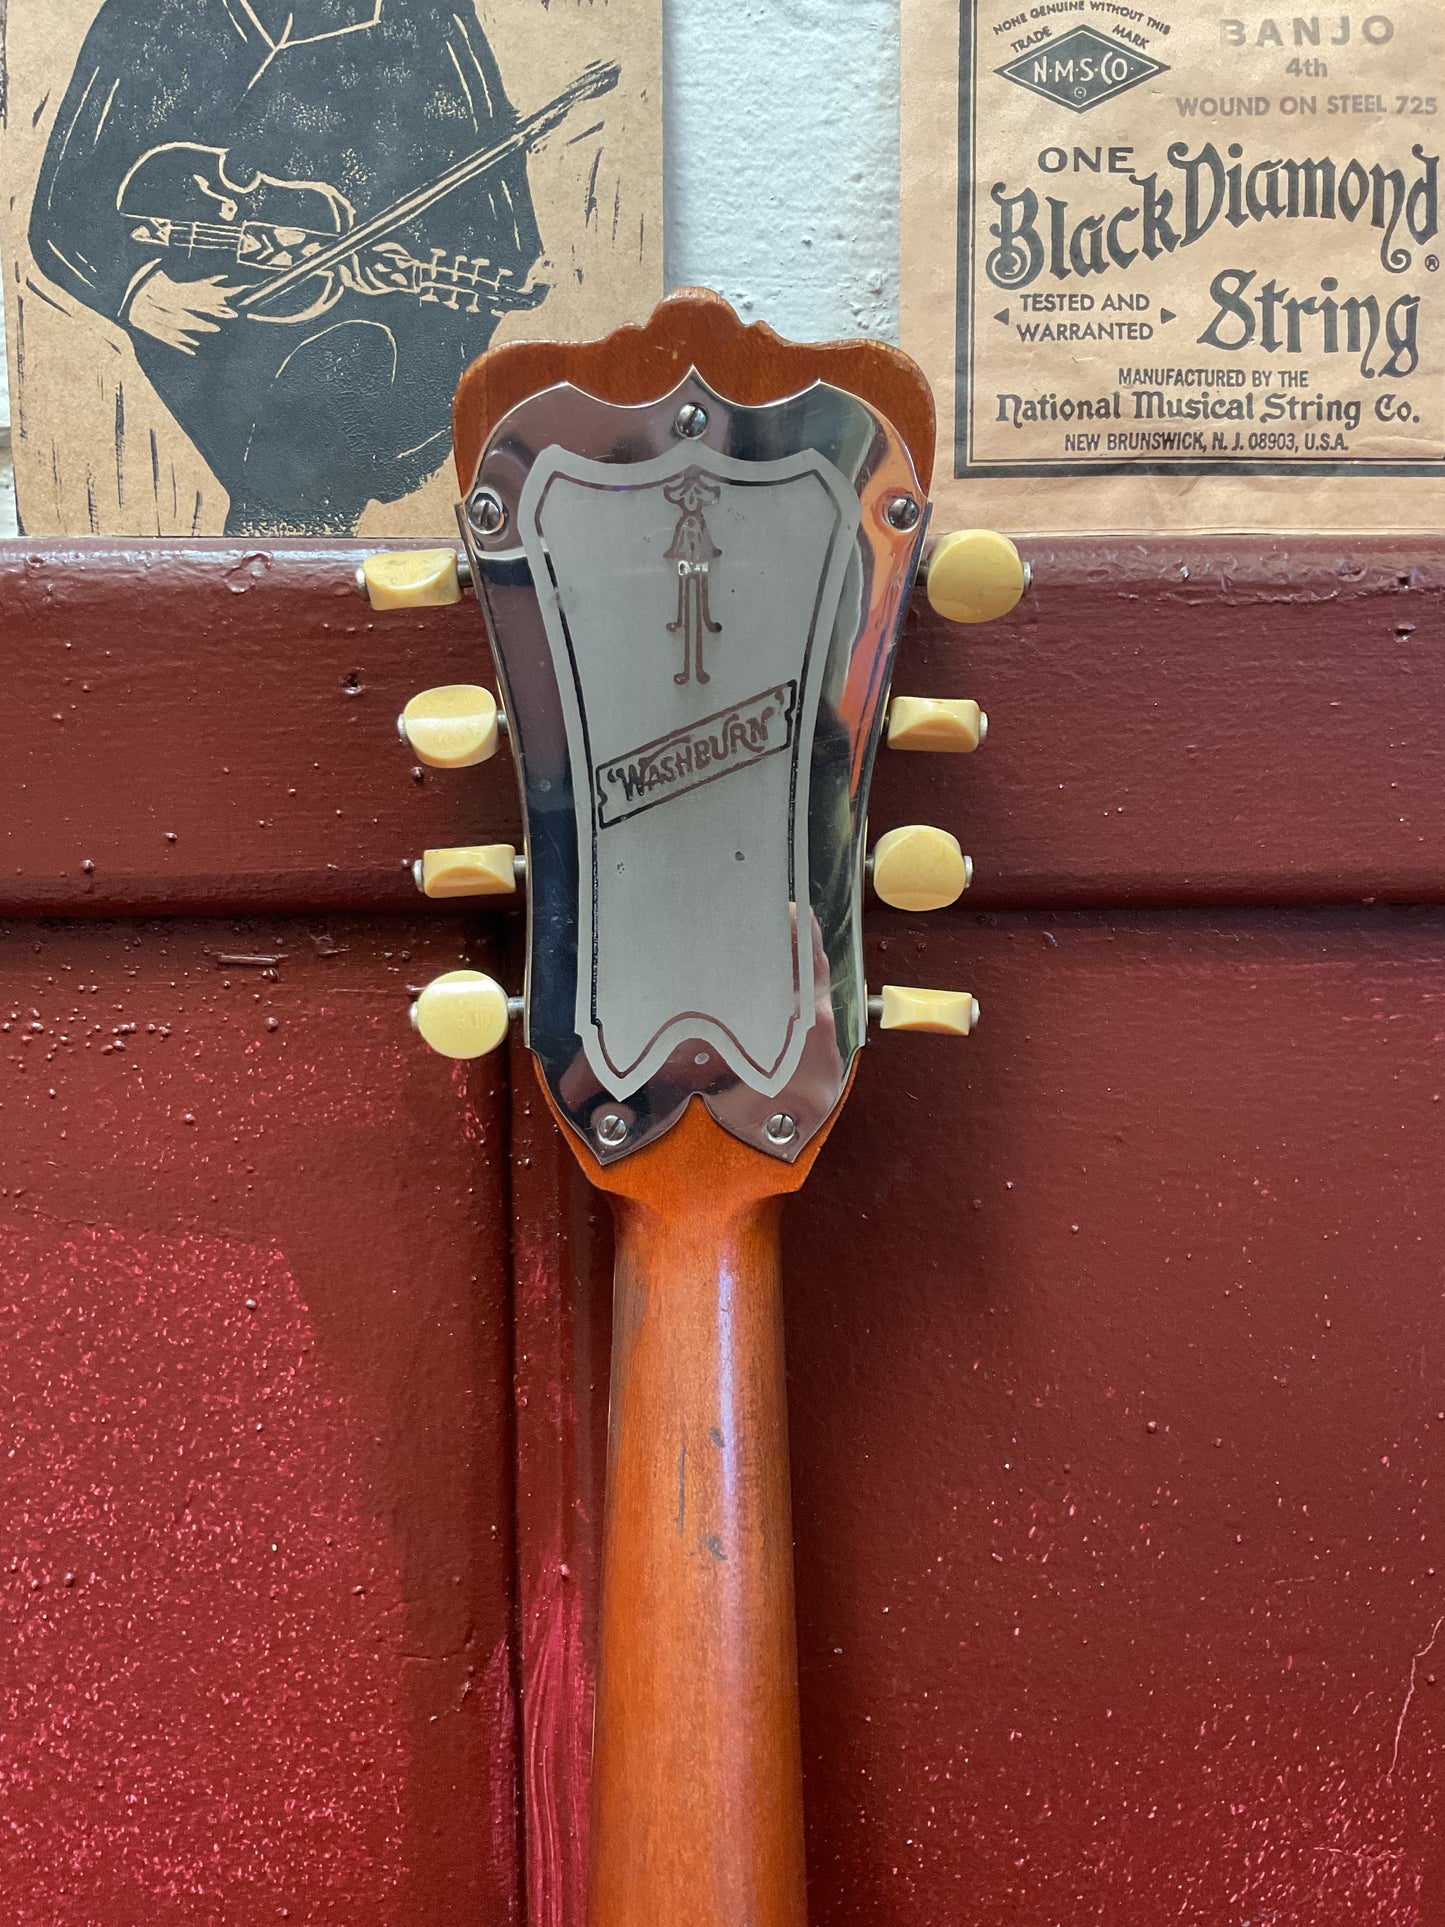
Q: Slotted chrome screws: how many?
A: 5